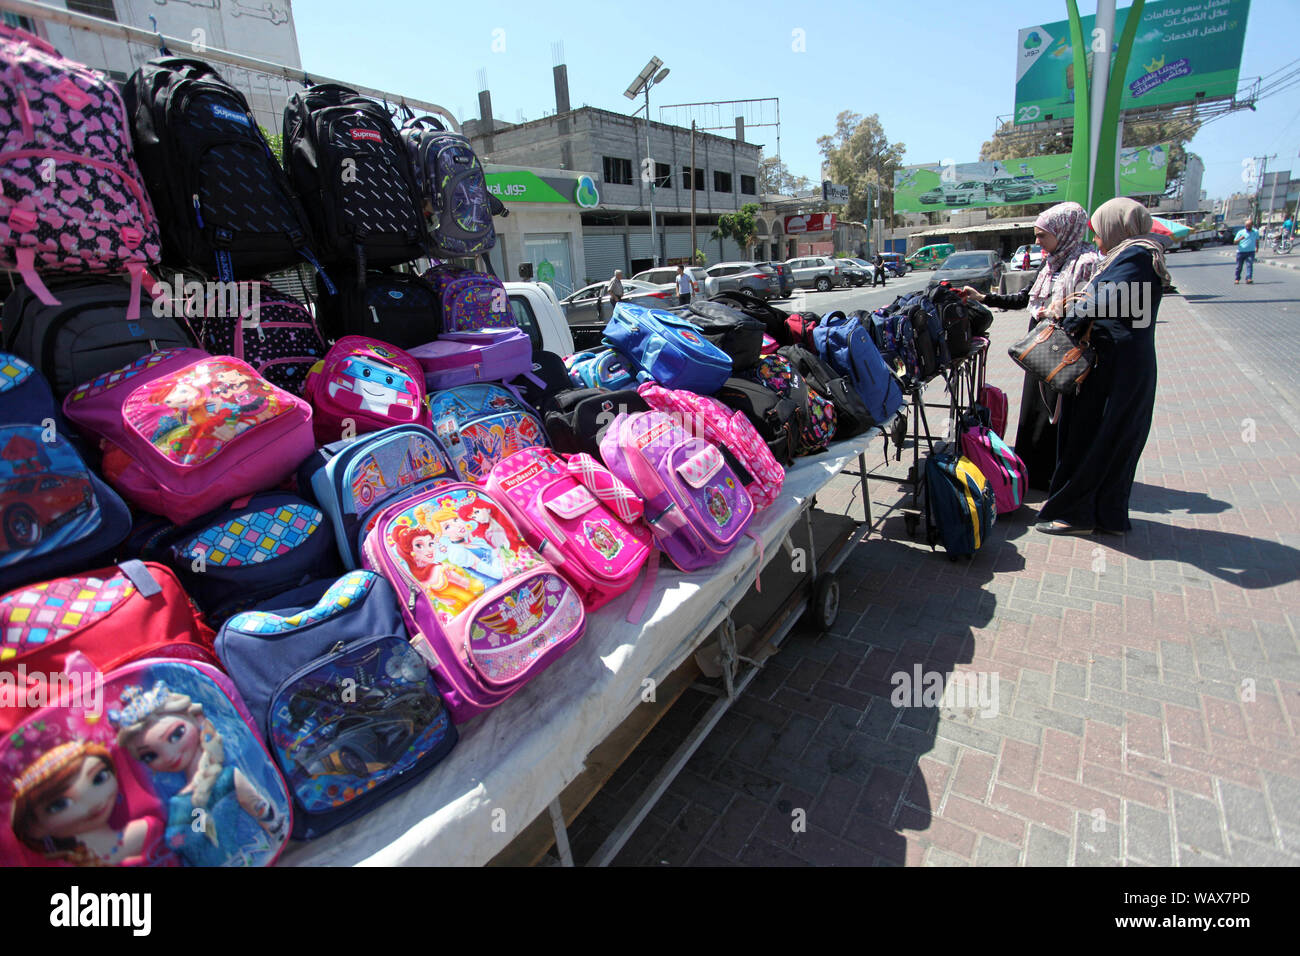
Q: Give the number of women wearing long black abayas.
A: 2